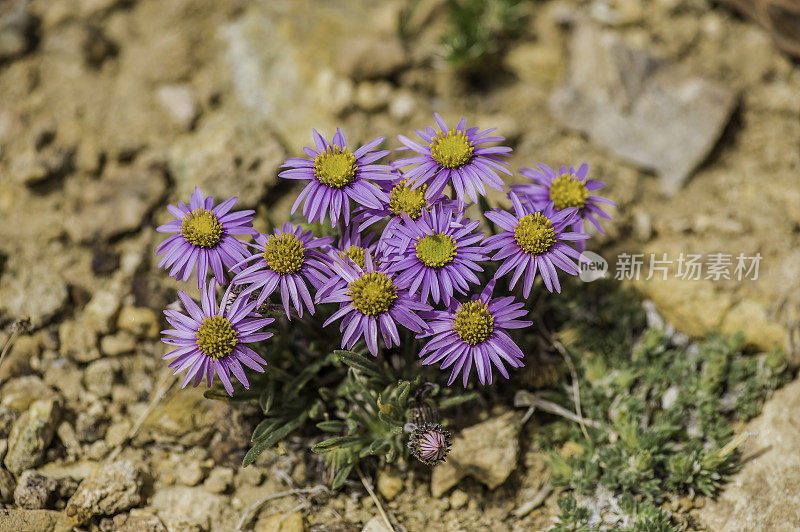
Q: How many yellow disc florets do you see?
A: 12